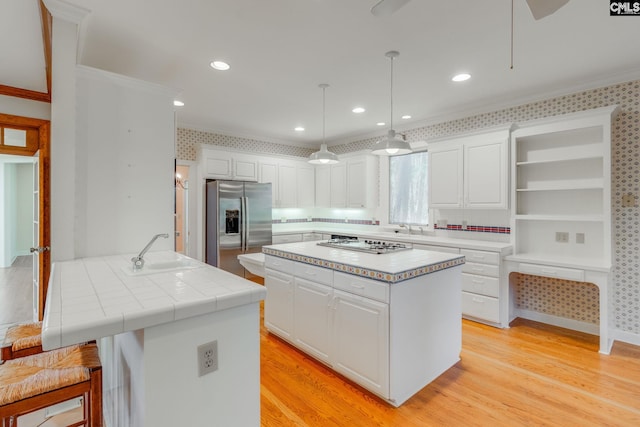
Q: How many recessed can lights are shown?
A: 7